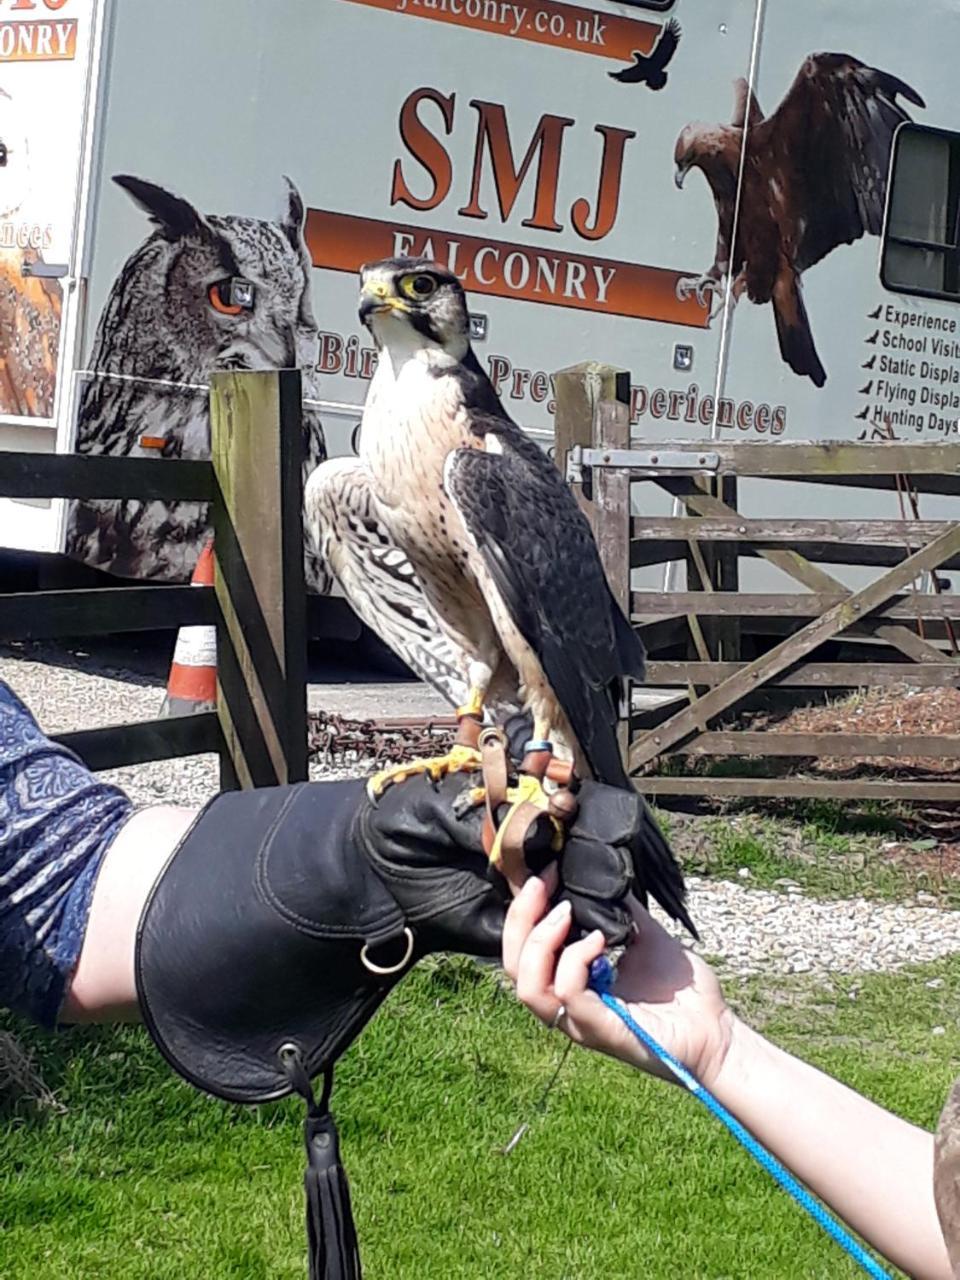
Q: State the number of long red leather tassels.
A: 0